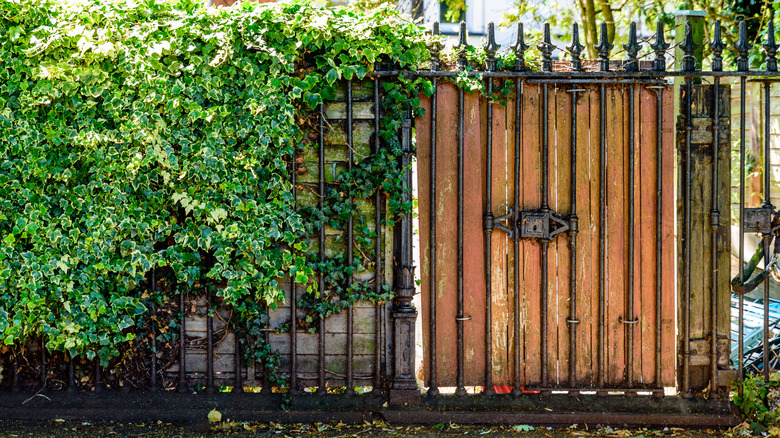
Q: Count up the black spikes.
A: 13